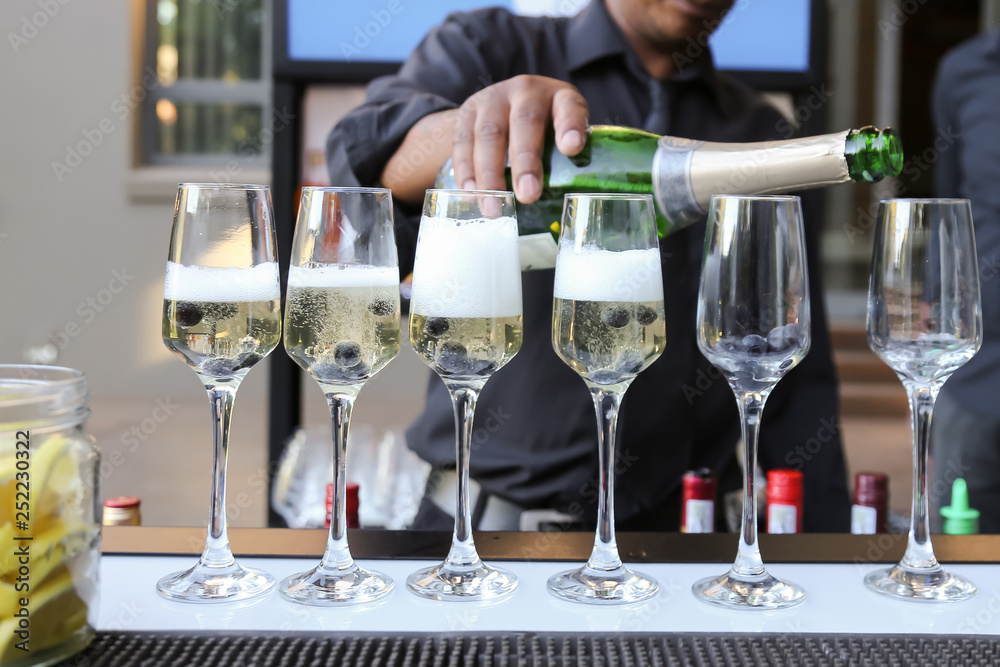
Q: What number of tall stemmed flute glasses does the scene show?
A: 6